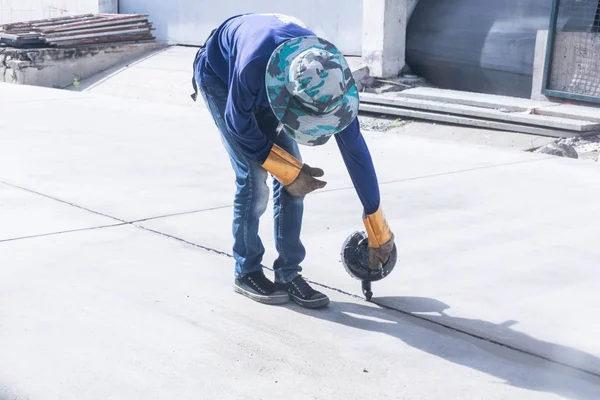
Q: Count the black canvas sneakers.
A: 2